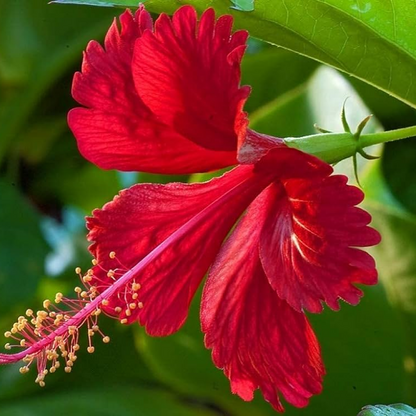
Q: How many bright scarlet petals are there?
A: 5